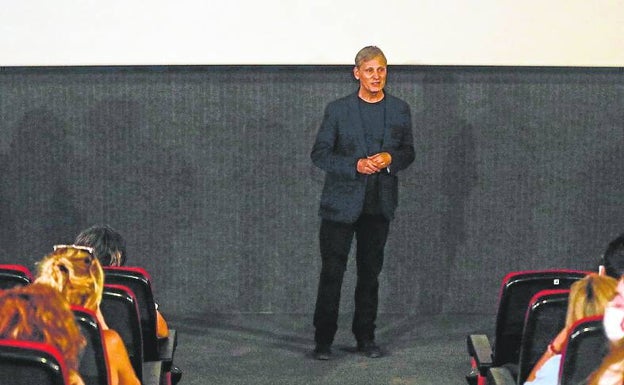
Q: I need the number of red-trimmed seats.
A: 8